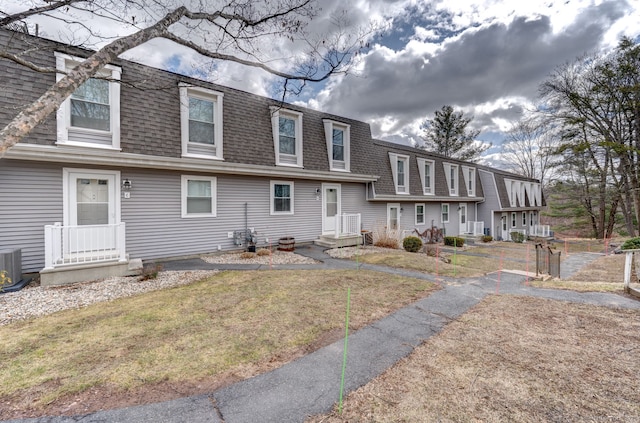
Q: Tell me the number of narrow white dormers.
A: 12